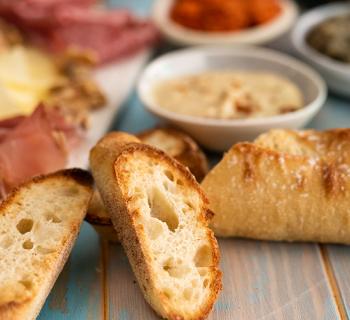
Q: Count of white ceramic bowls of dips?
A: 3